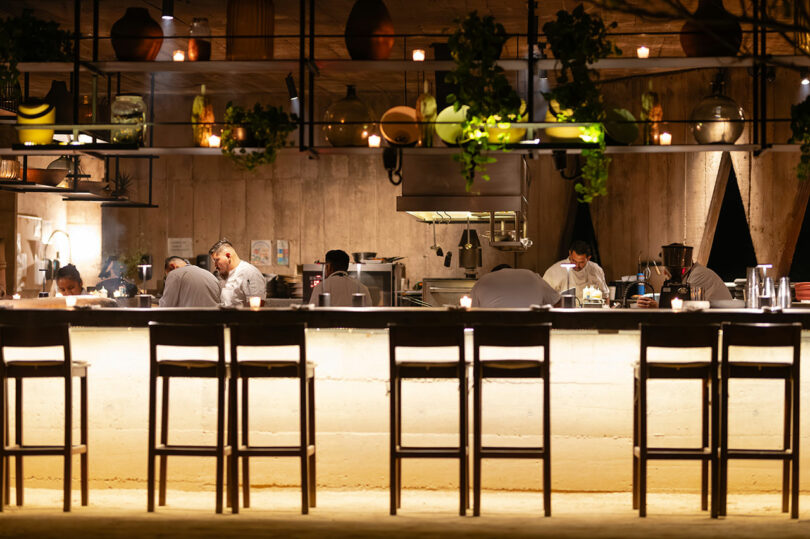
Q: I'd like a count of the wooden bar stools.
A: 7